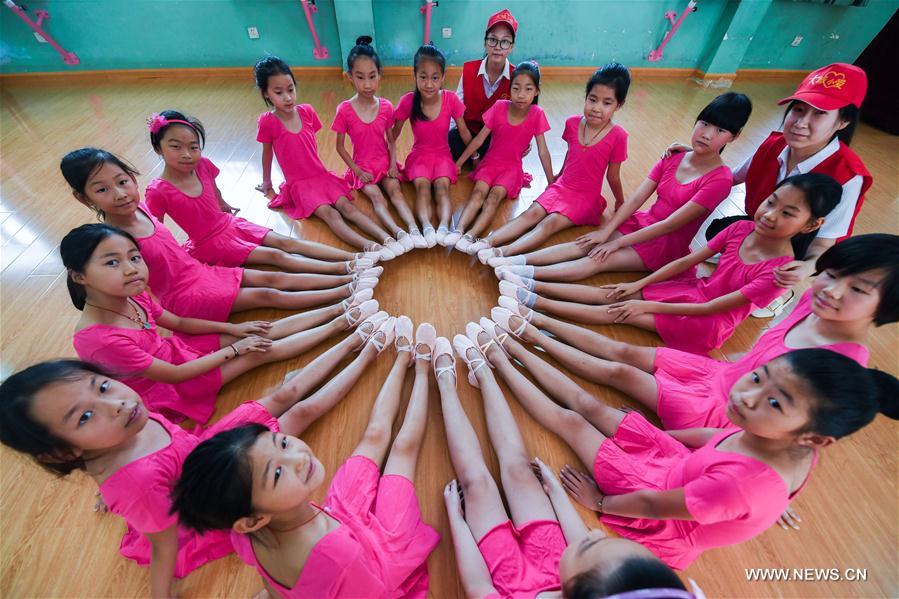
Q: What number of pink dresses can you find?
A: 15